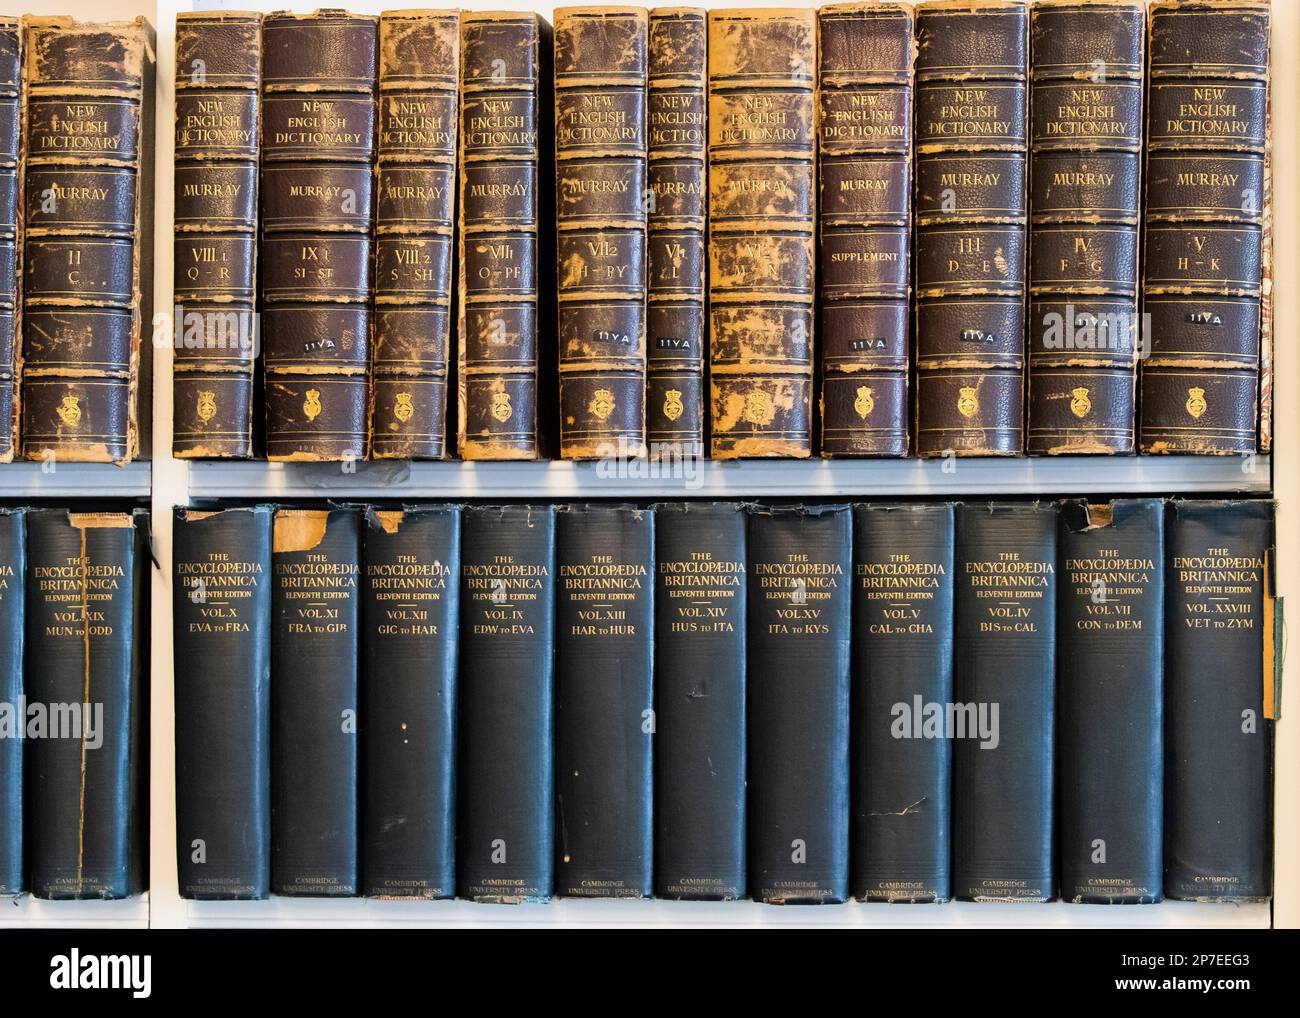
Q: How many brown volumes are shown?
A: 13